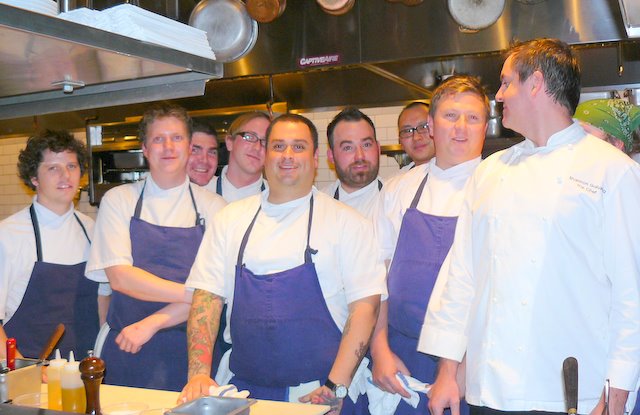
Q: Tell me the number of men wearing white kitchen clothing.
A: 9